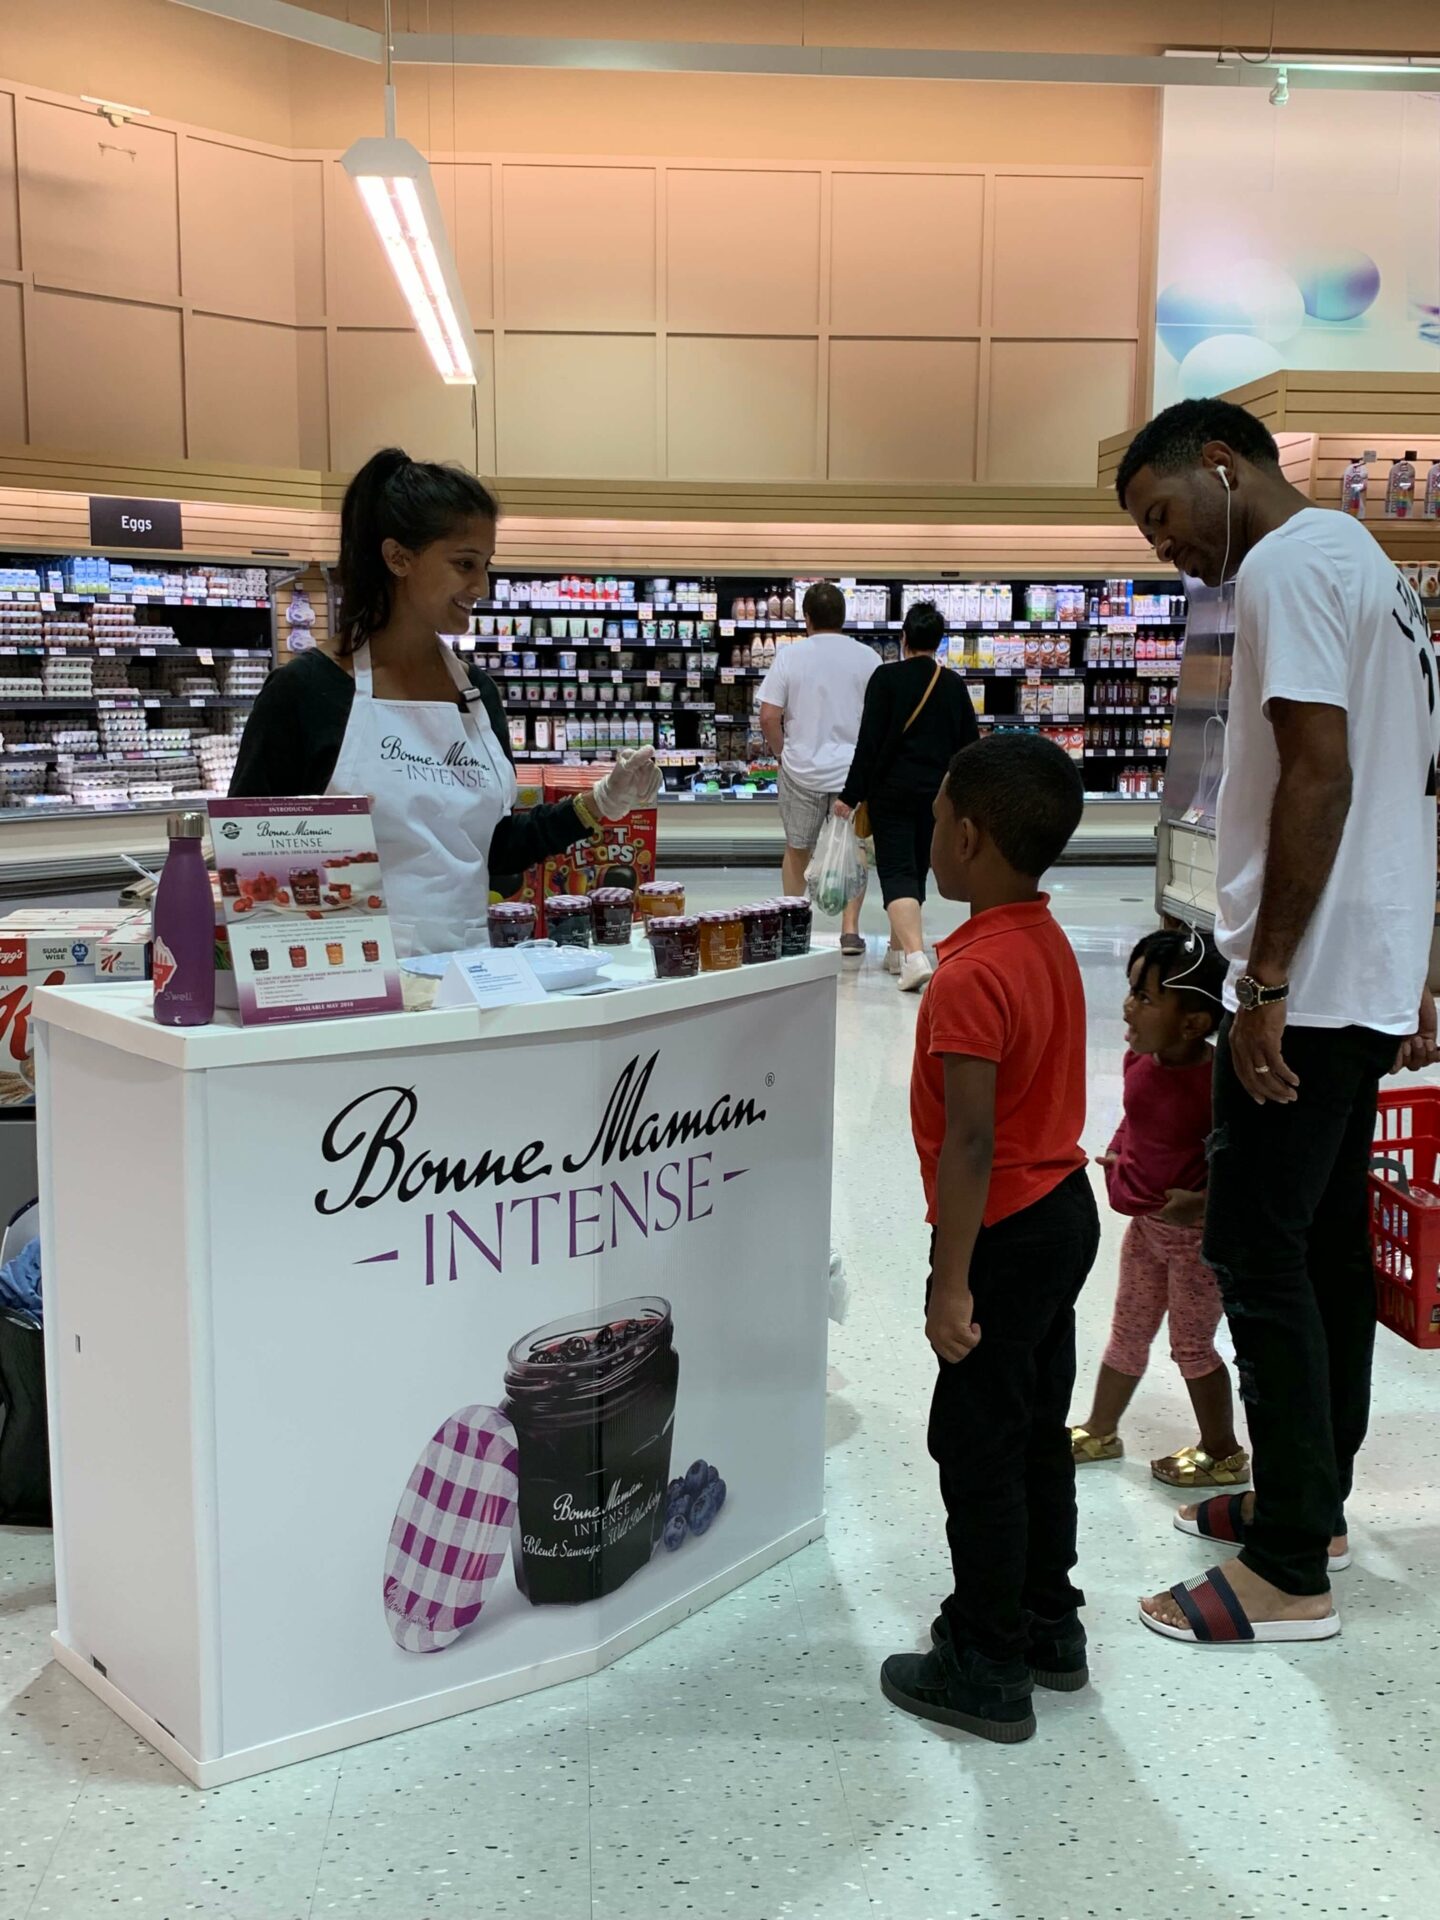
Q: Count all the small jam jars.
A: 8